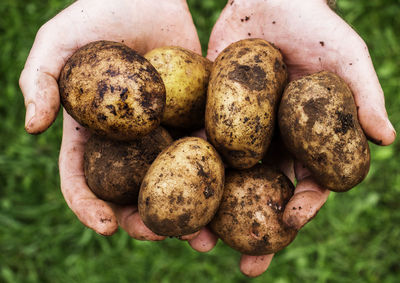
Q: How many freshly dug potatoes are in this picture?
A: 7